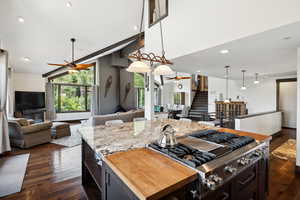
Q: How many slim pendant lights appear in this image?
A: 3